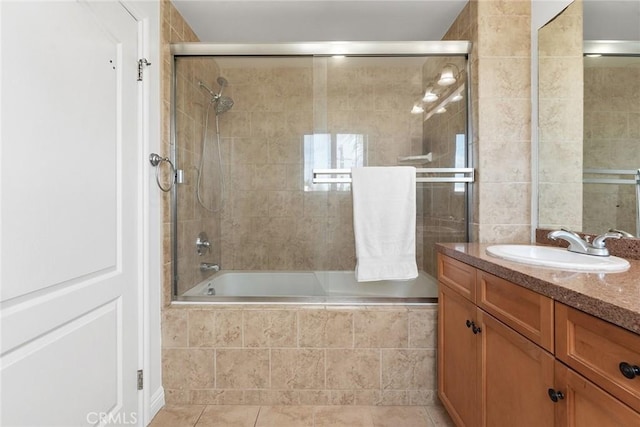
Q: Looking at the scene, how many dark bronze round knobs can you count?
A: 4